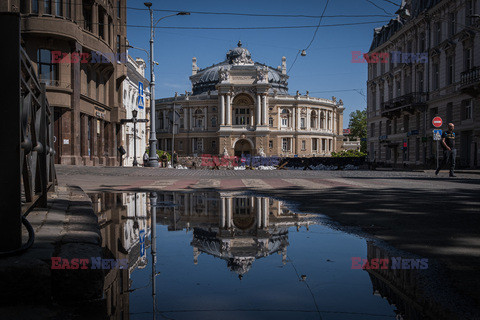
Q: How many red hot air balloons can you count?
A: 0